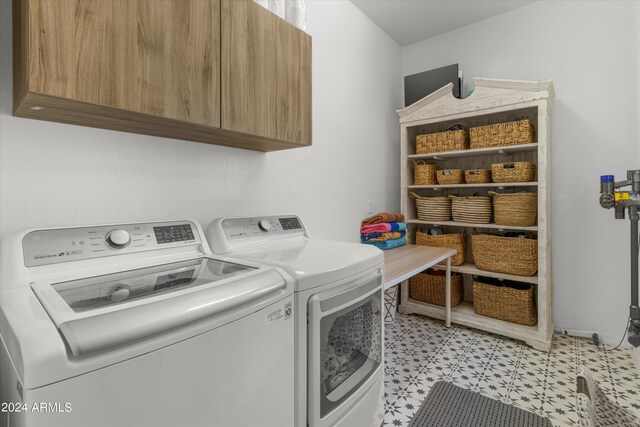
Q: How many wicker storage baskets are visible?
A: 13